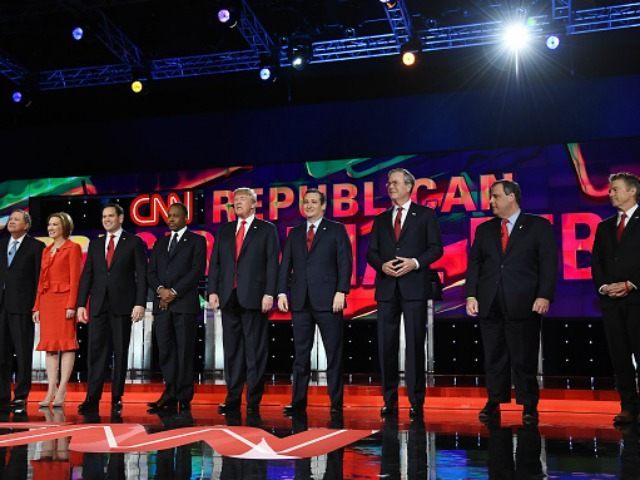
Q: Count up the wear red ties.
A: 6